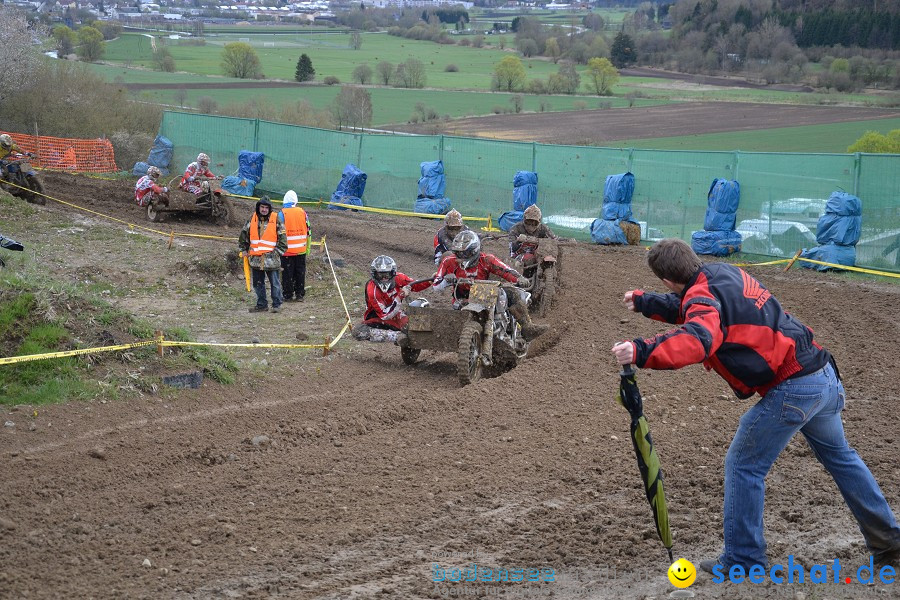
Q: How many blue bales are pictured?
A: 8